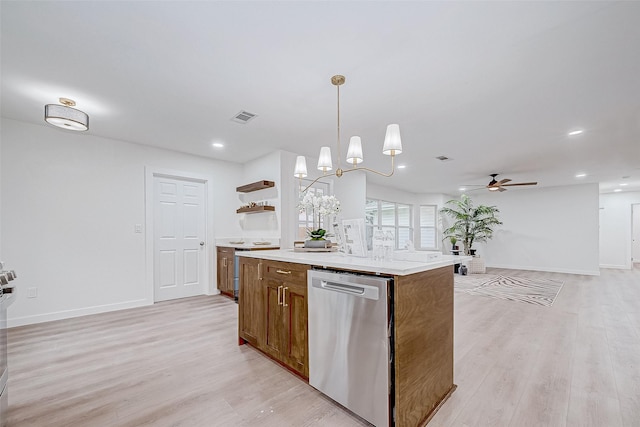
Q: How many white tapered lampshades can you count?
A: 4